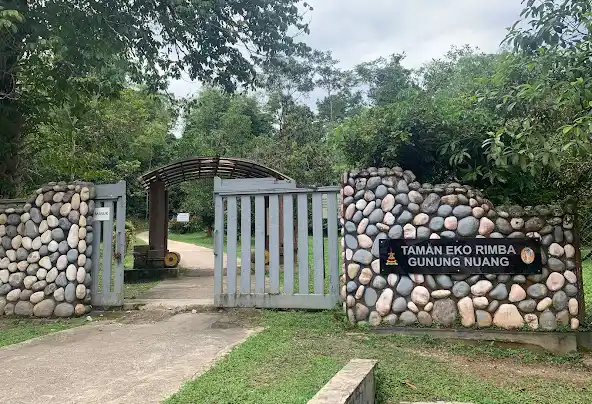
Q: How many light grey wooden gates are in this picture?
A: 2